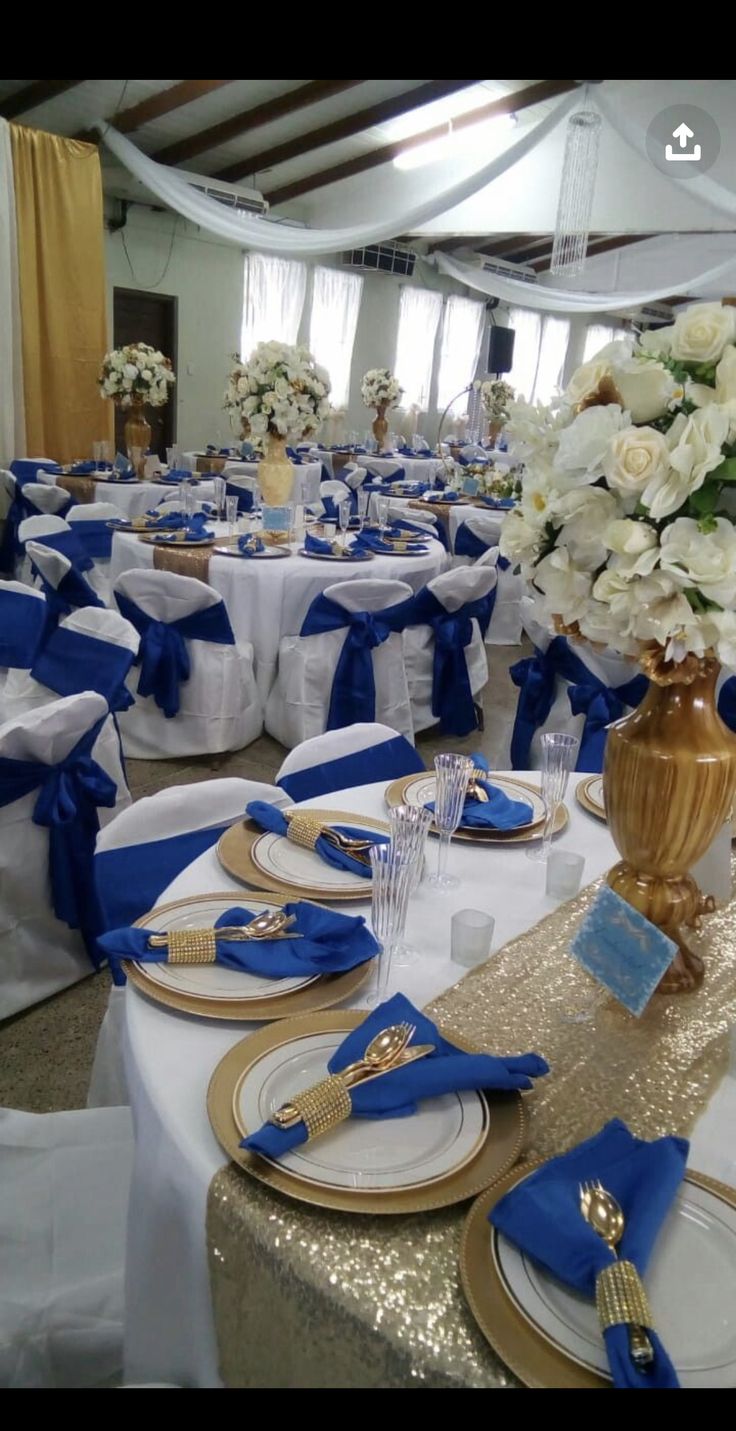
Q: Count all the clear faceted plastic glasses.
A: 4